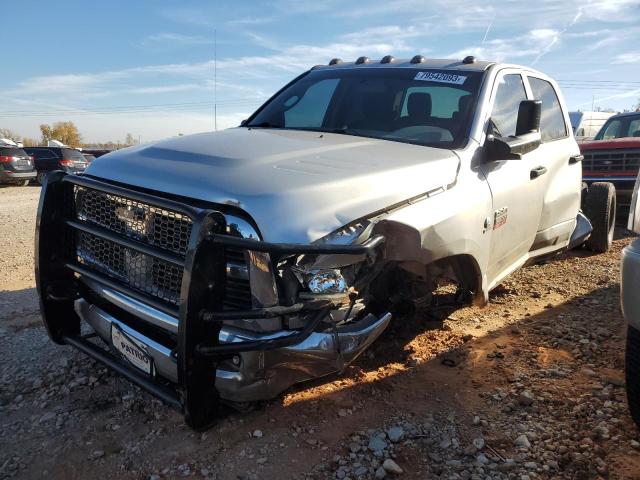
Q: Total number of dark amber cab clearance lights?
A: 5